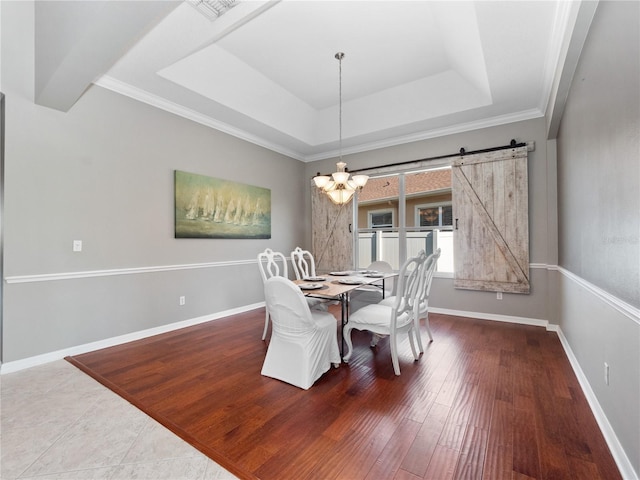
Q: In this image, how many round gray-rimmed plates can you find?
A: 6